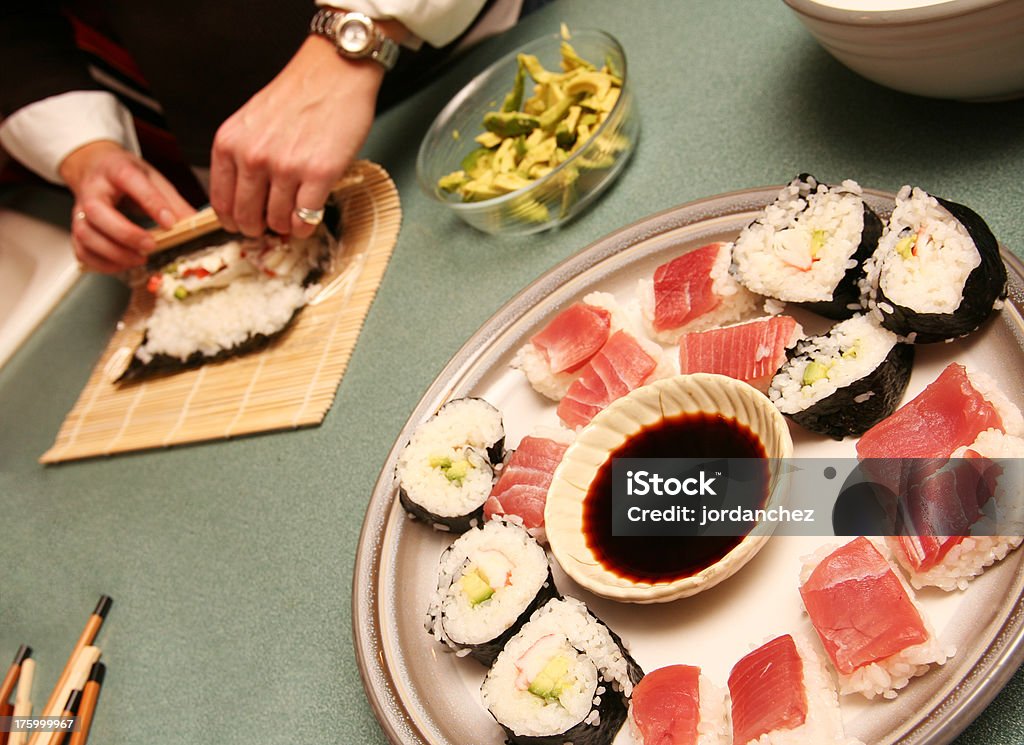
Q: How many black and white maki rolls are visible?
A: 6